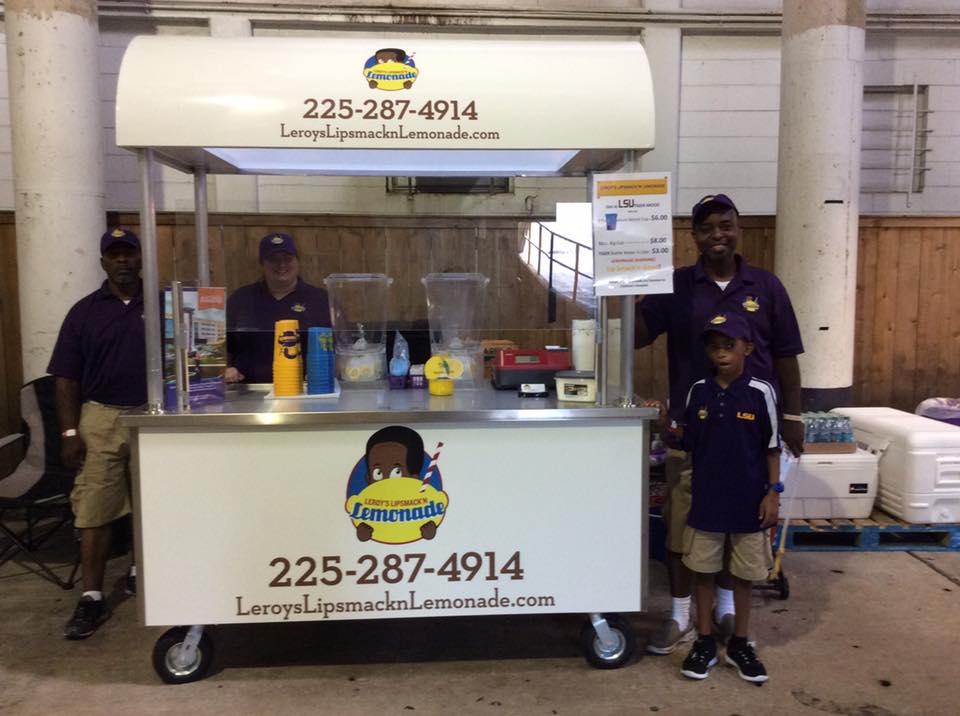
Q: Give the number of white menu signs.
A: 1